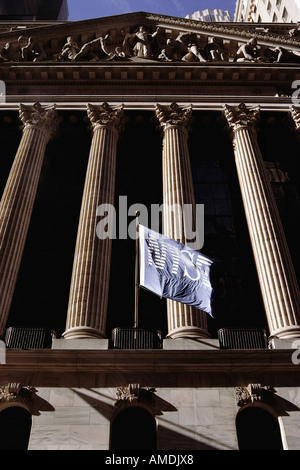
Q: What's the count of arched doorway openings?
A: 3